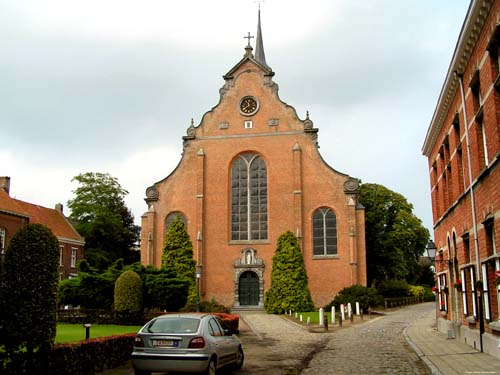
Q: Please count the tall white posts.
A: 5